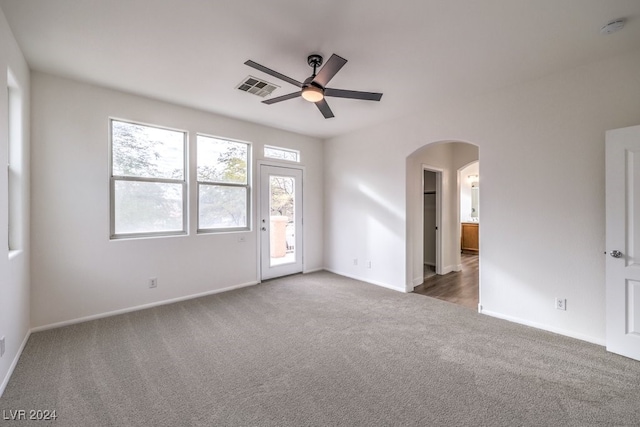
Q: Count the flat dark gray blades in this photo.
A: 5